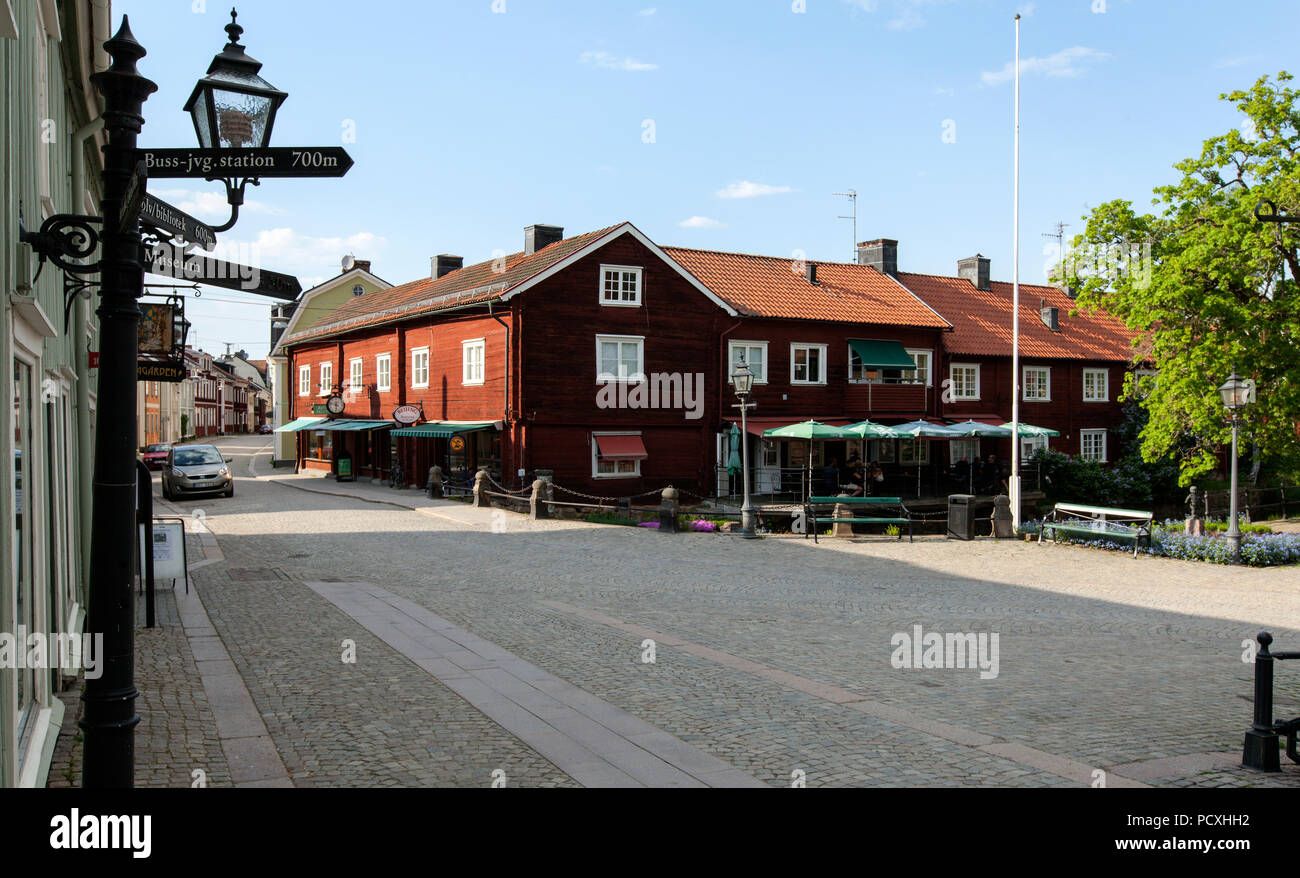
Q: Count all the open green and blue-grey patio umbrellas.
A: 5